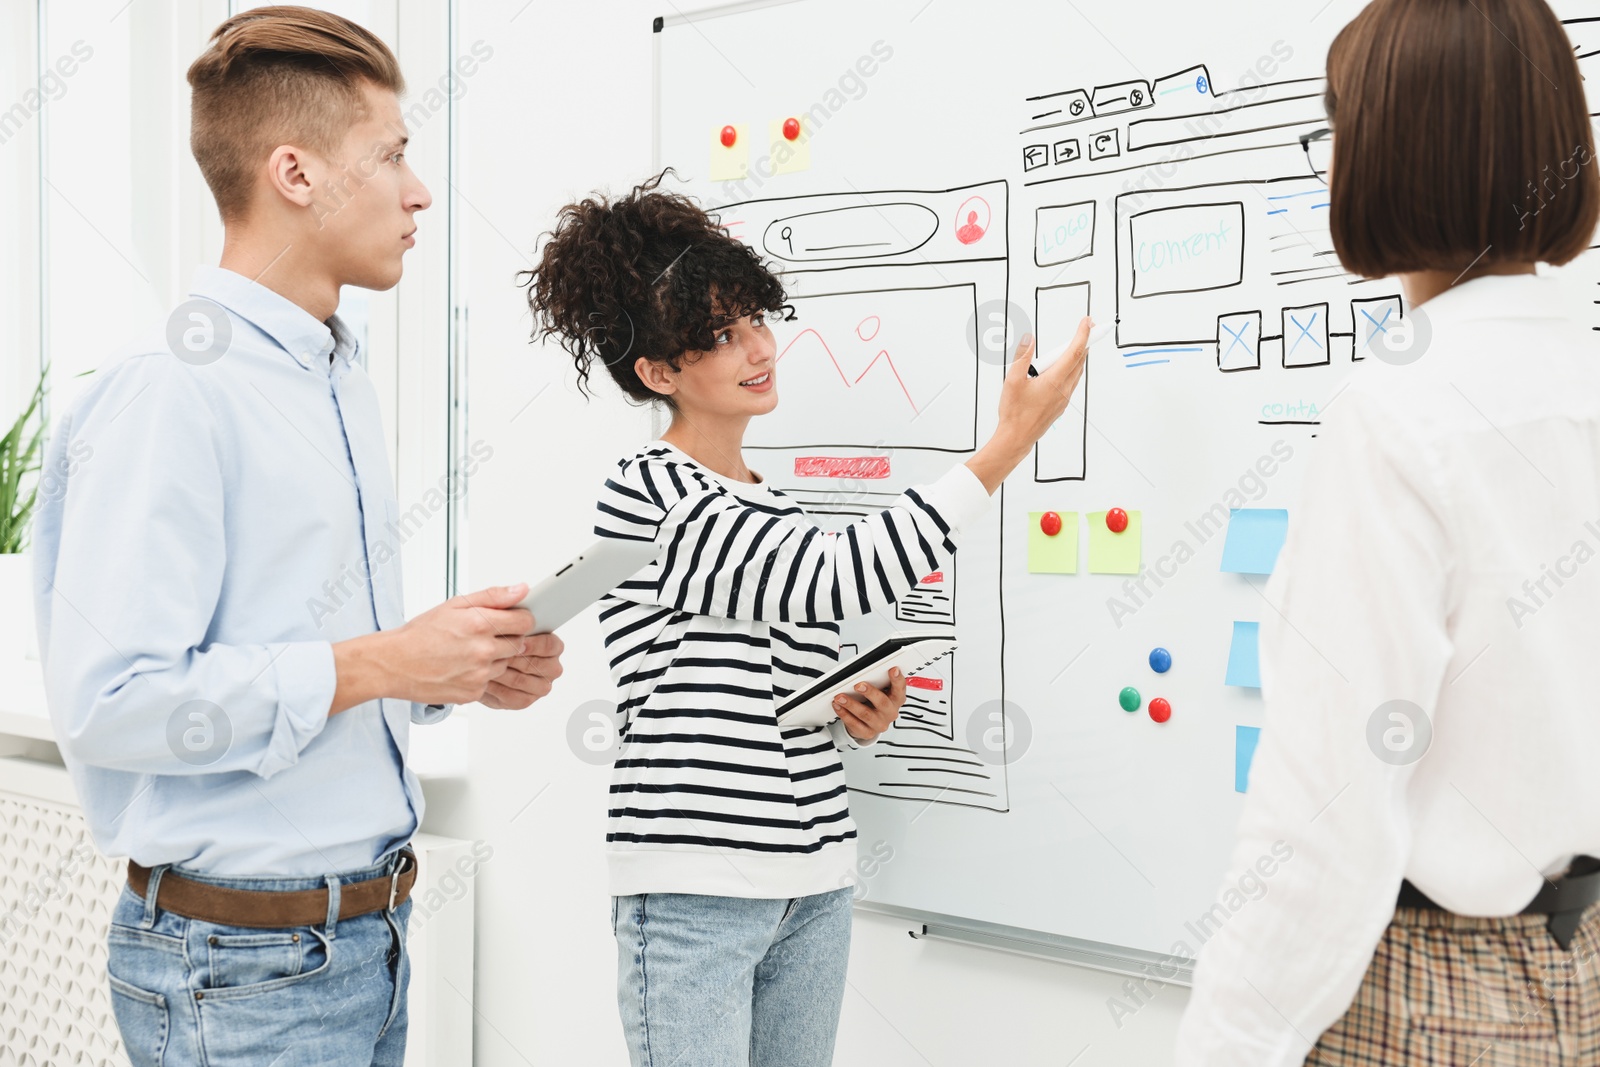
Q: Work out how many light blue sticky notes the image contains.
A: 3